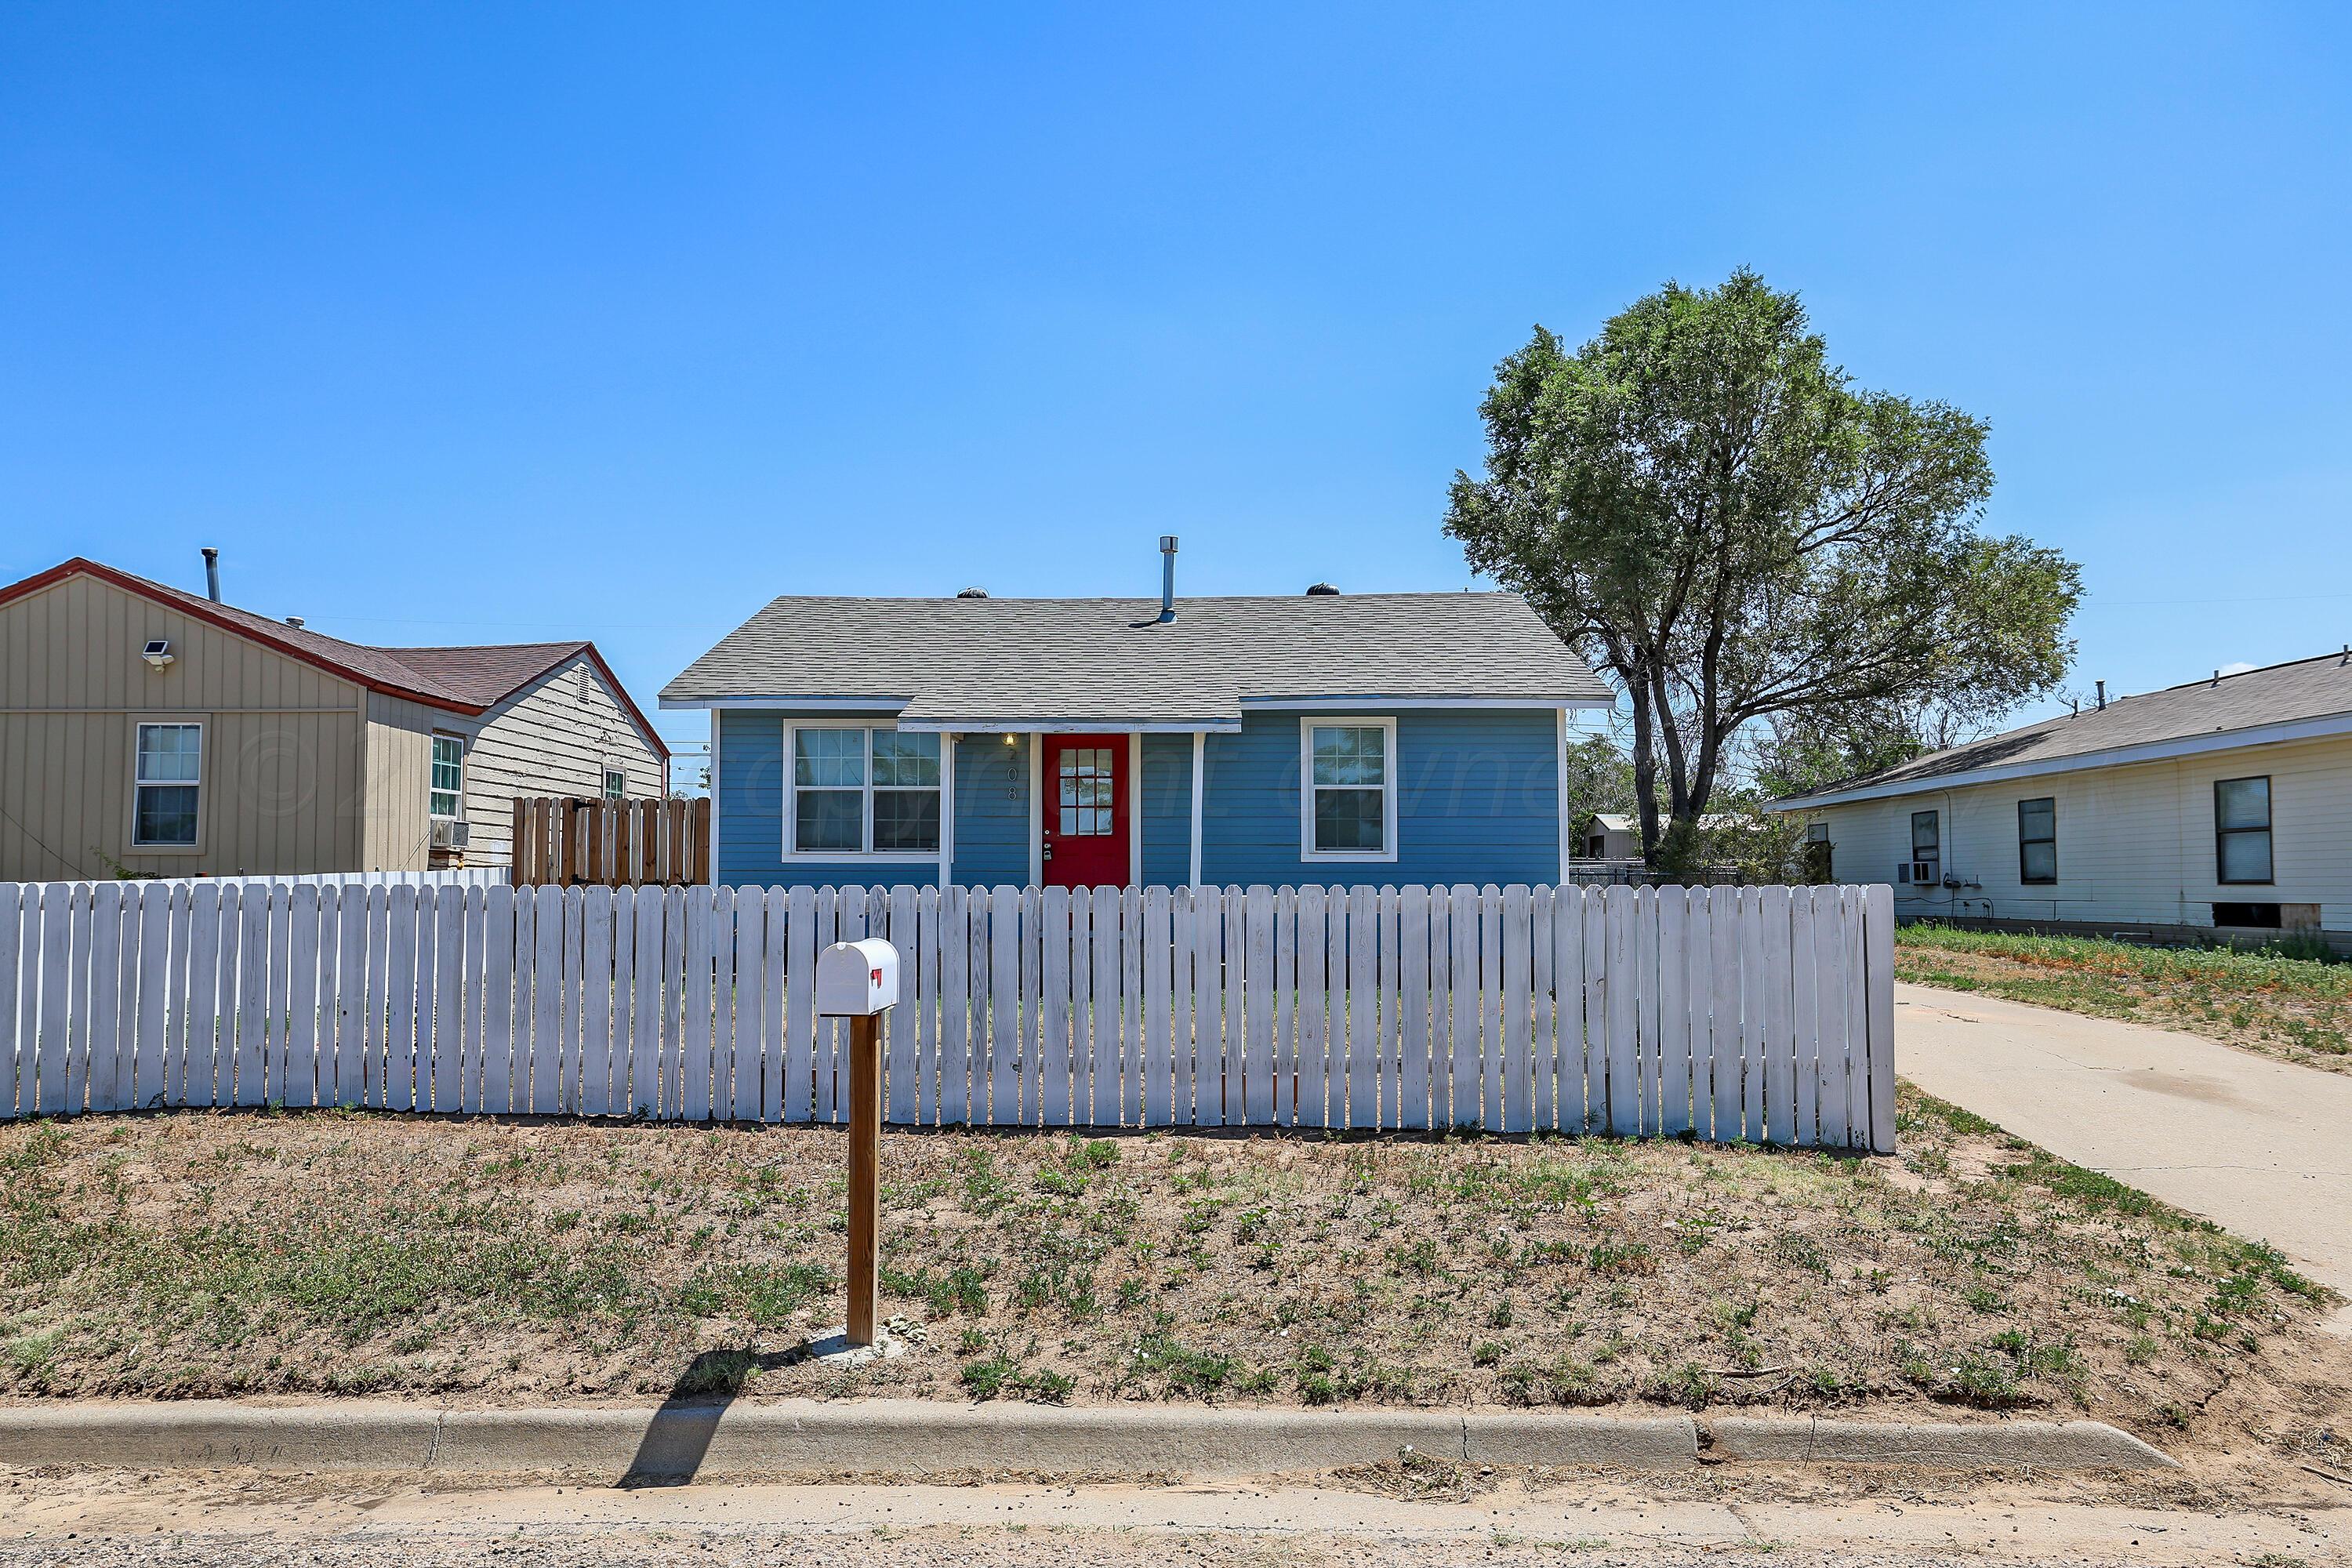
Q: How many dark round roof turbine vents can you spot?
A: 2